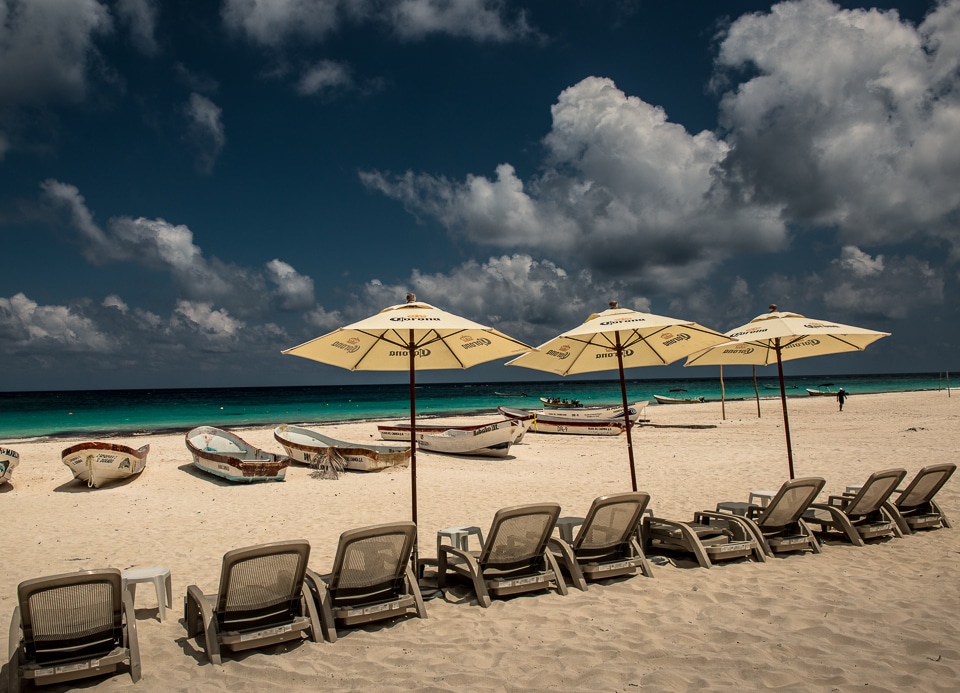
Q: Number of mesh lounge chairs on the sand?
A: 9